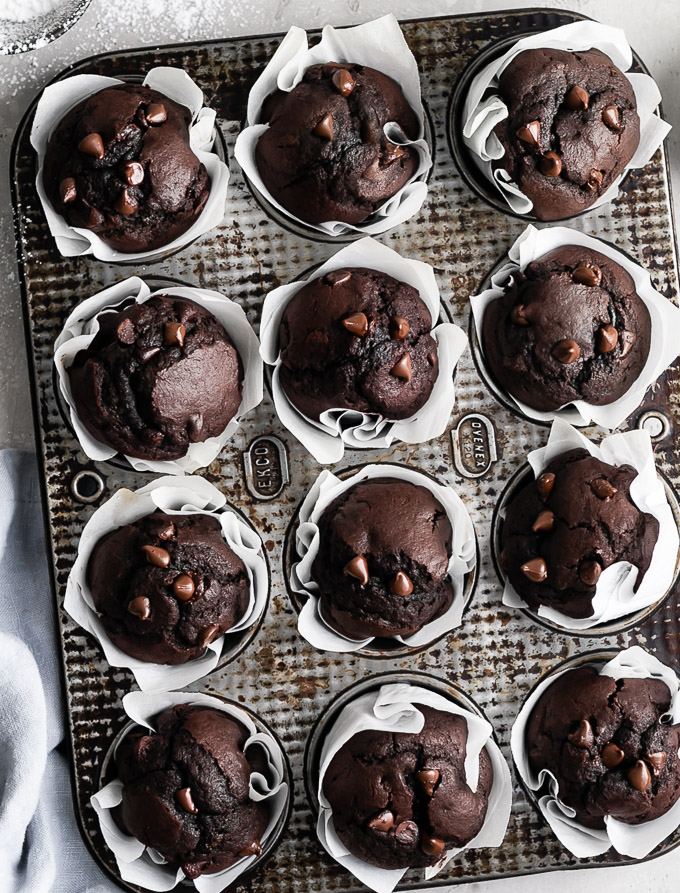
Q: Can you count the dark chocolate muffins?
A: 12